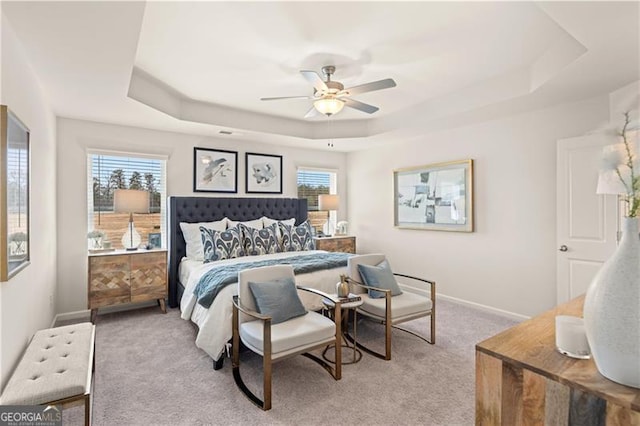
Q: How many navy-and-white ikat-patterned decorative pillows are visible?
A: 3